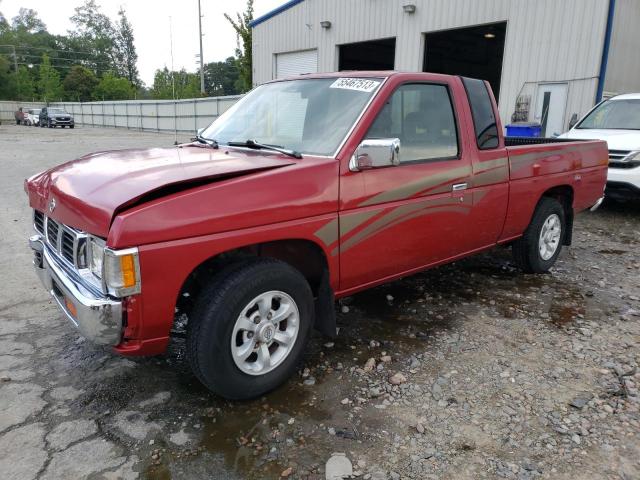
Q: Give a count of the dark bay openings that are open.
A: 2